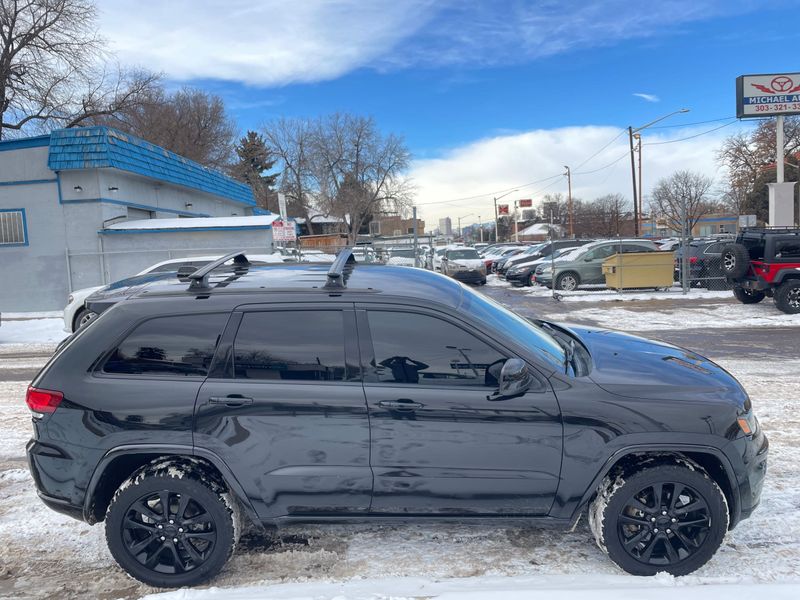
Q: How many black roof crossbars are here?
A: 2